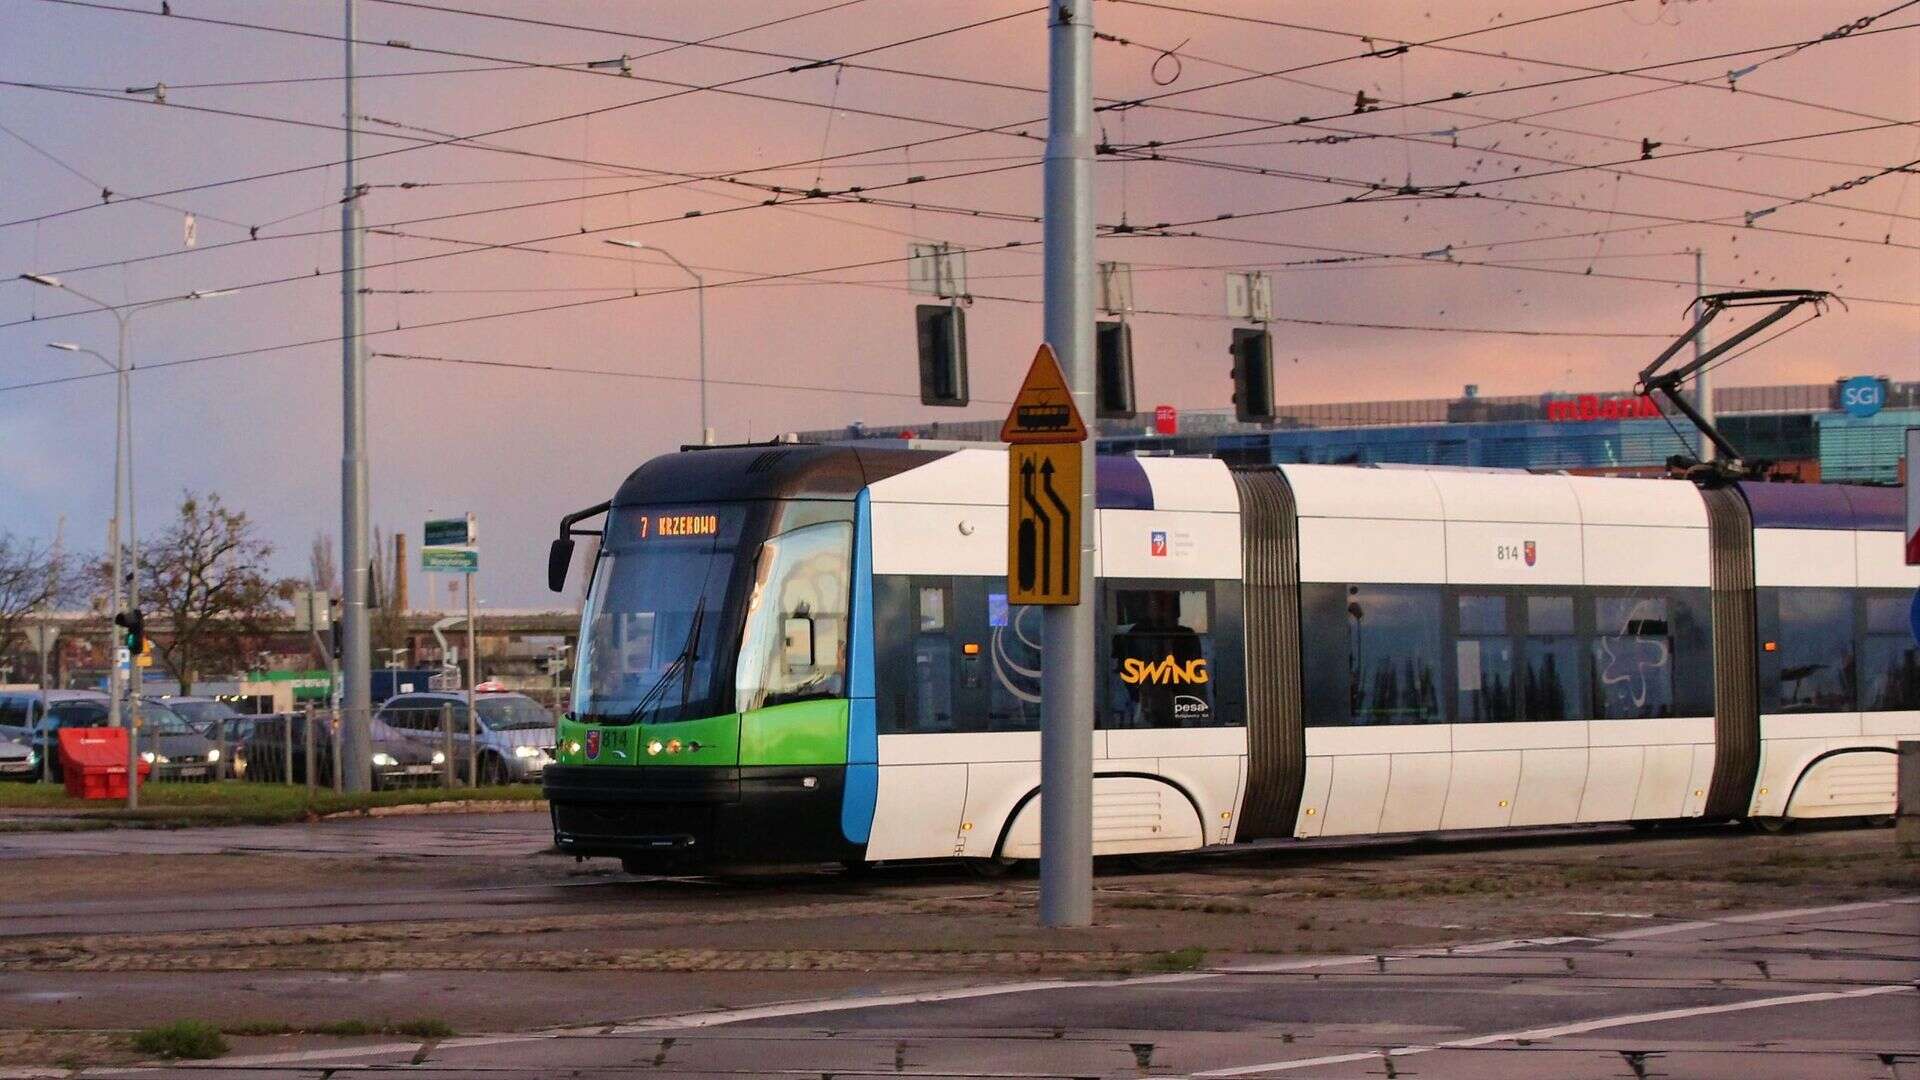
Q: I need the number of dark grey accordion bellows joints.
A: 2